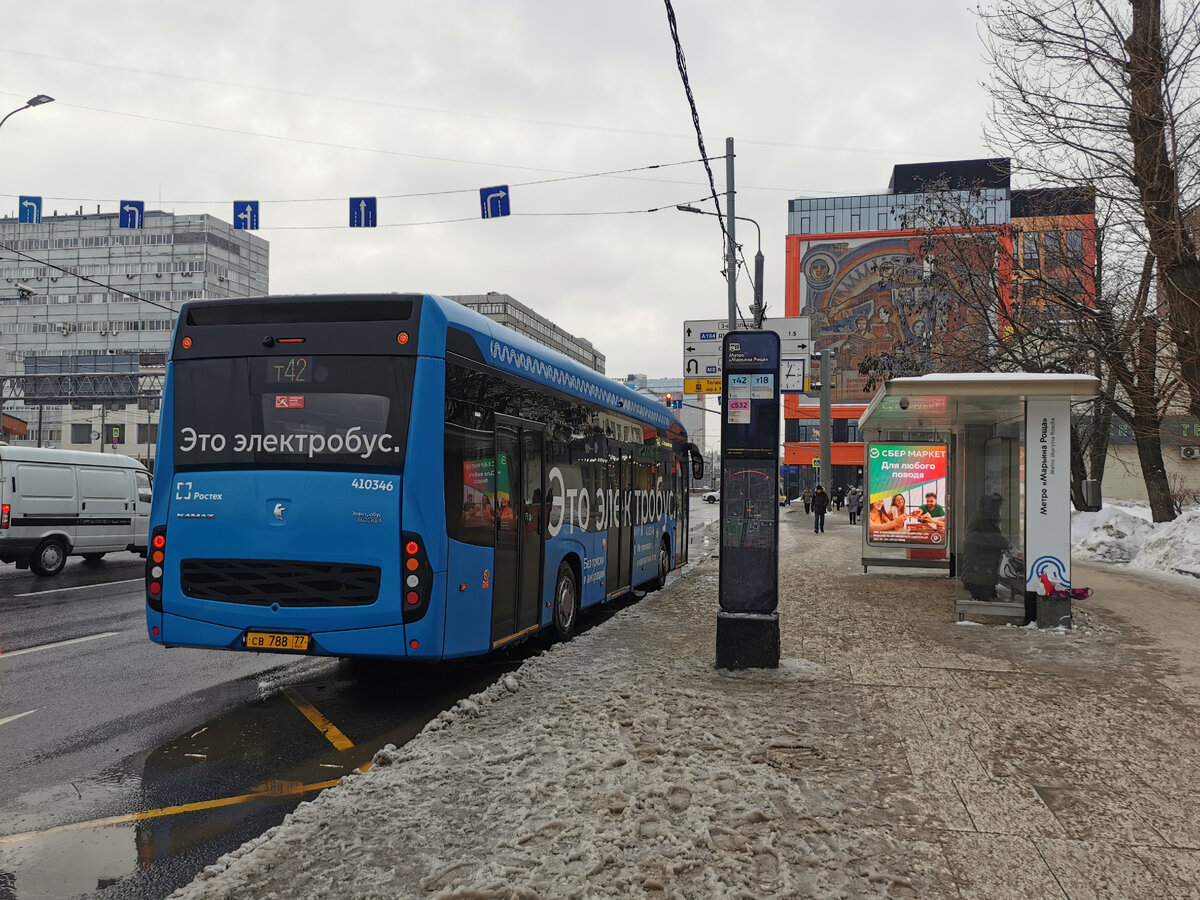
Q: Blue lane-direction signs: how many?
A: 5